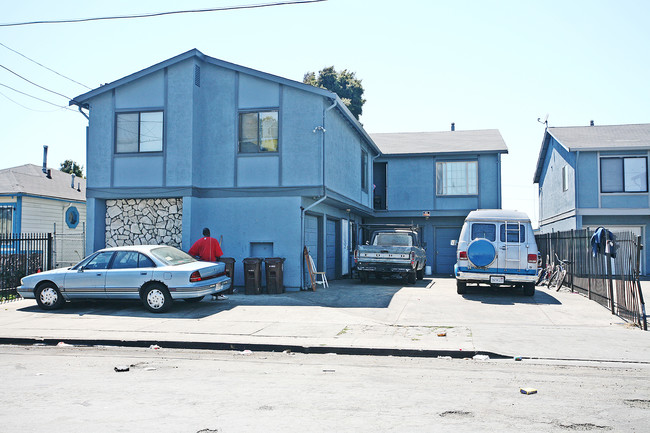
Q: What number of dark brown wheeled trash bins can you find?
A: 3